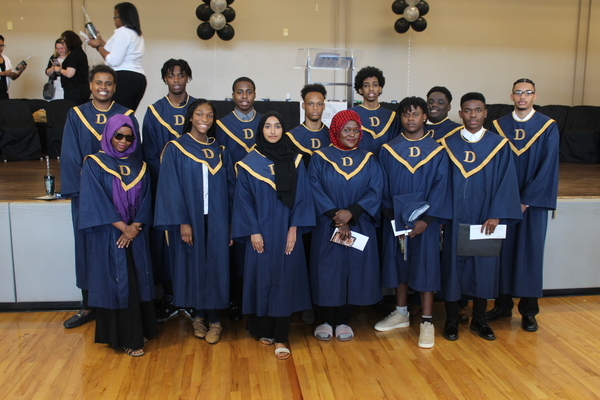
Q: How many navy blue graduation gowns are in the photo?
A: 13